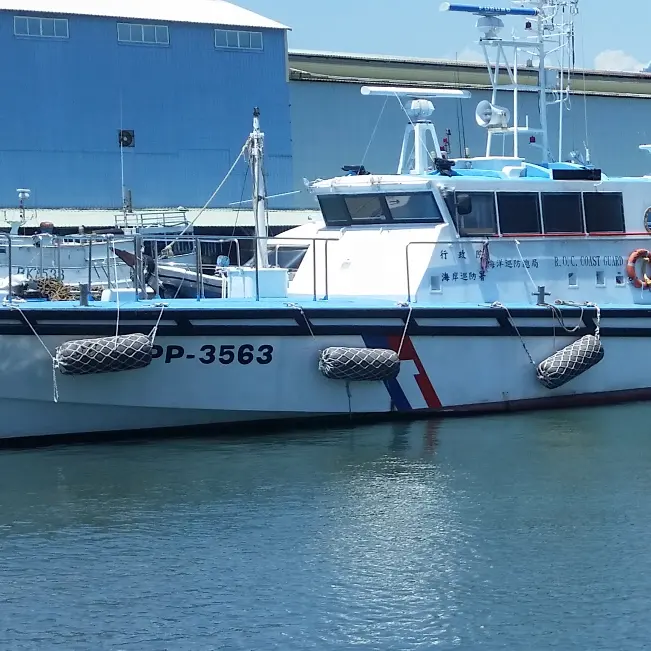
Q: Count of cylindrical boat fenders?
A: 3